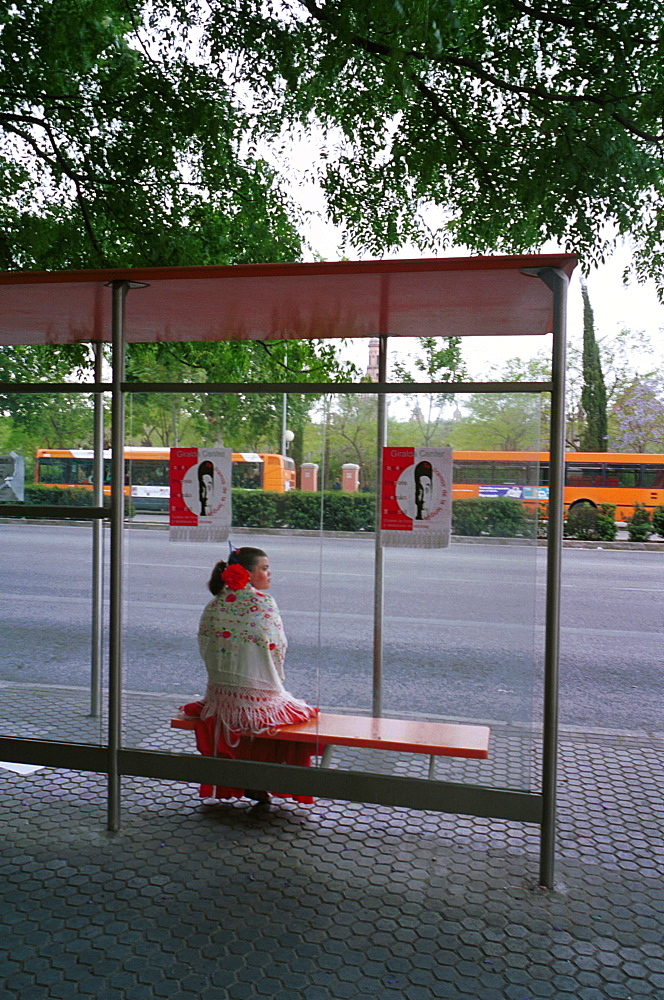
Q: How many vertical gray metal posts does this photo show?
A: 4